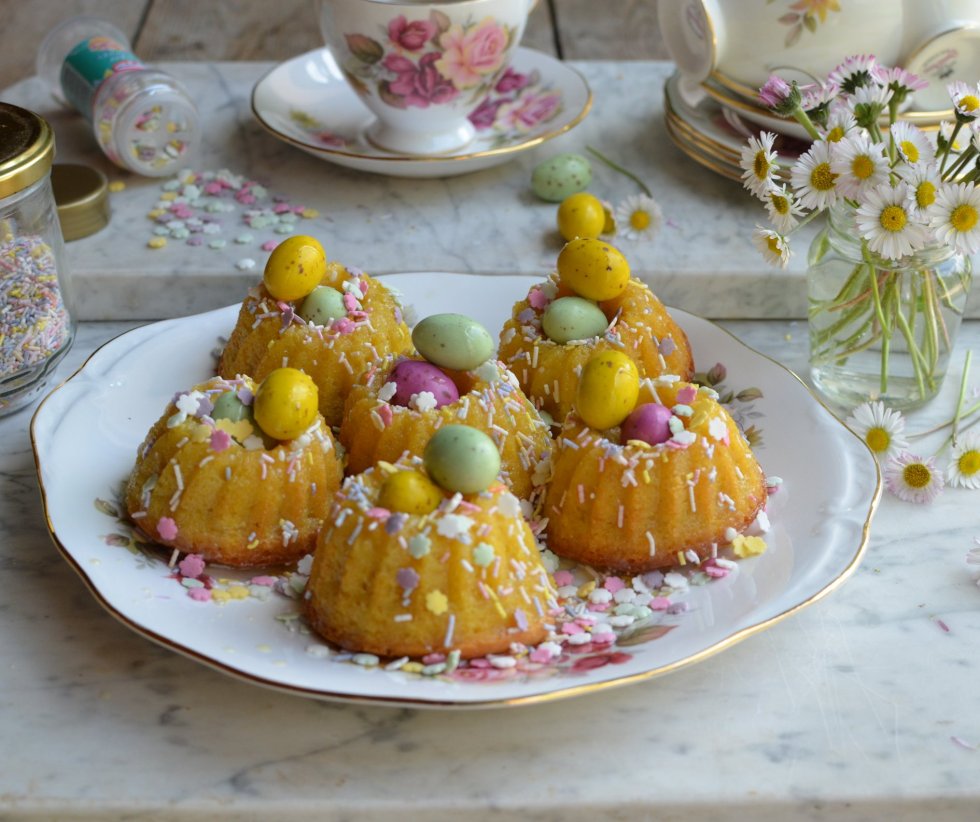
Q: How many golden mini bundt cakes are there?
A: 6